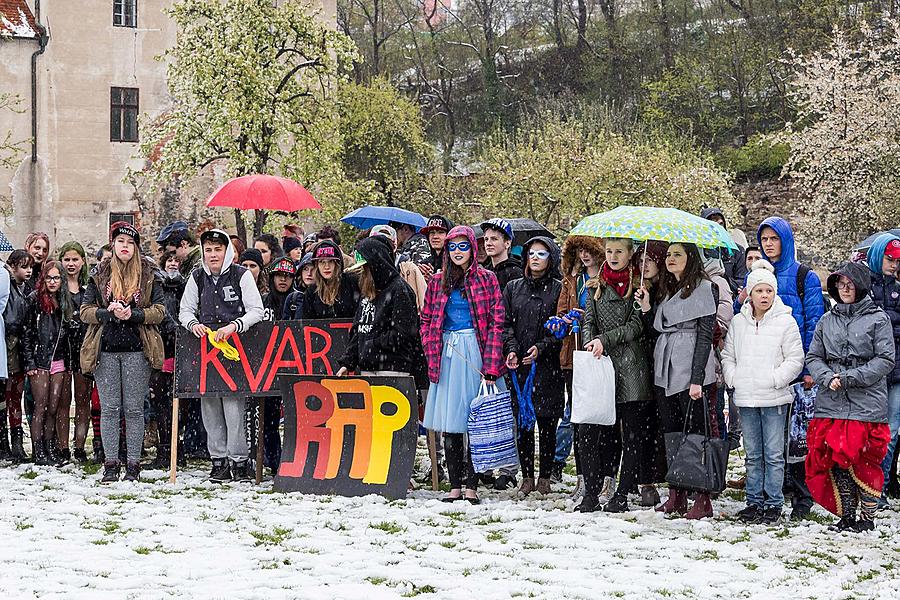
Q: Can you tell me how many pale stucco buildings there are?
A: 1